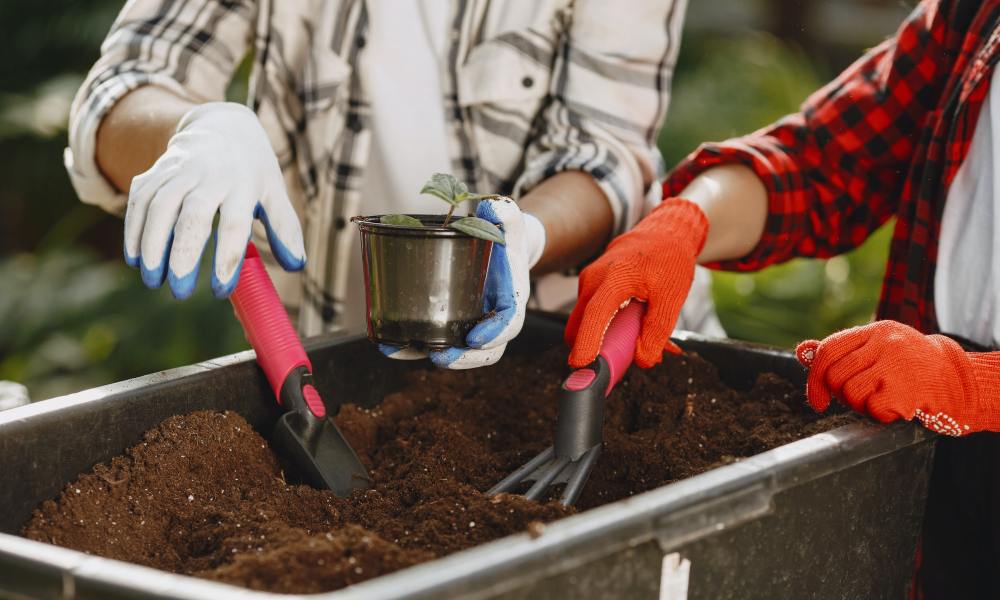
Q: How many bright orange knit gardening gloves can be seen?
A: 2